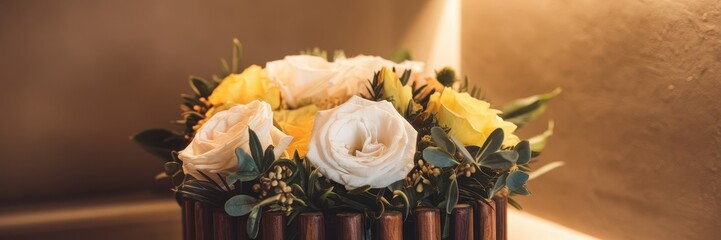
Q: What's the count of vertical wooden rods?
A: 12